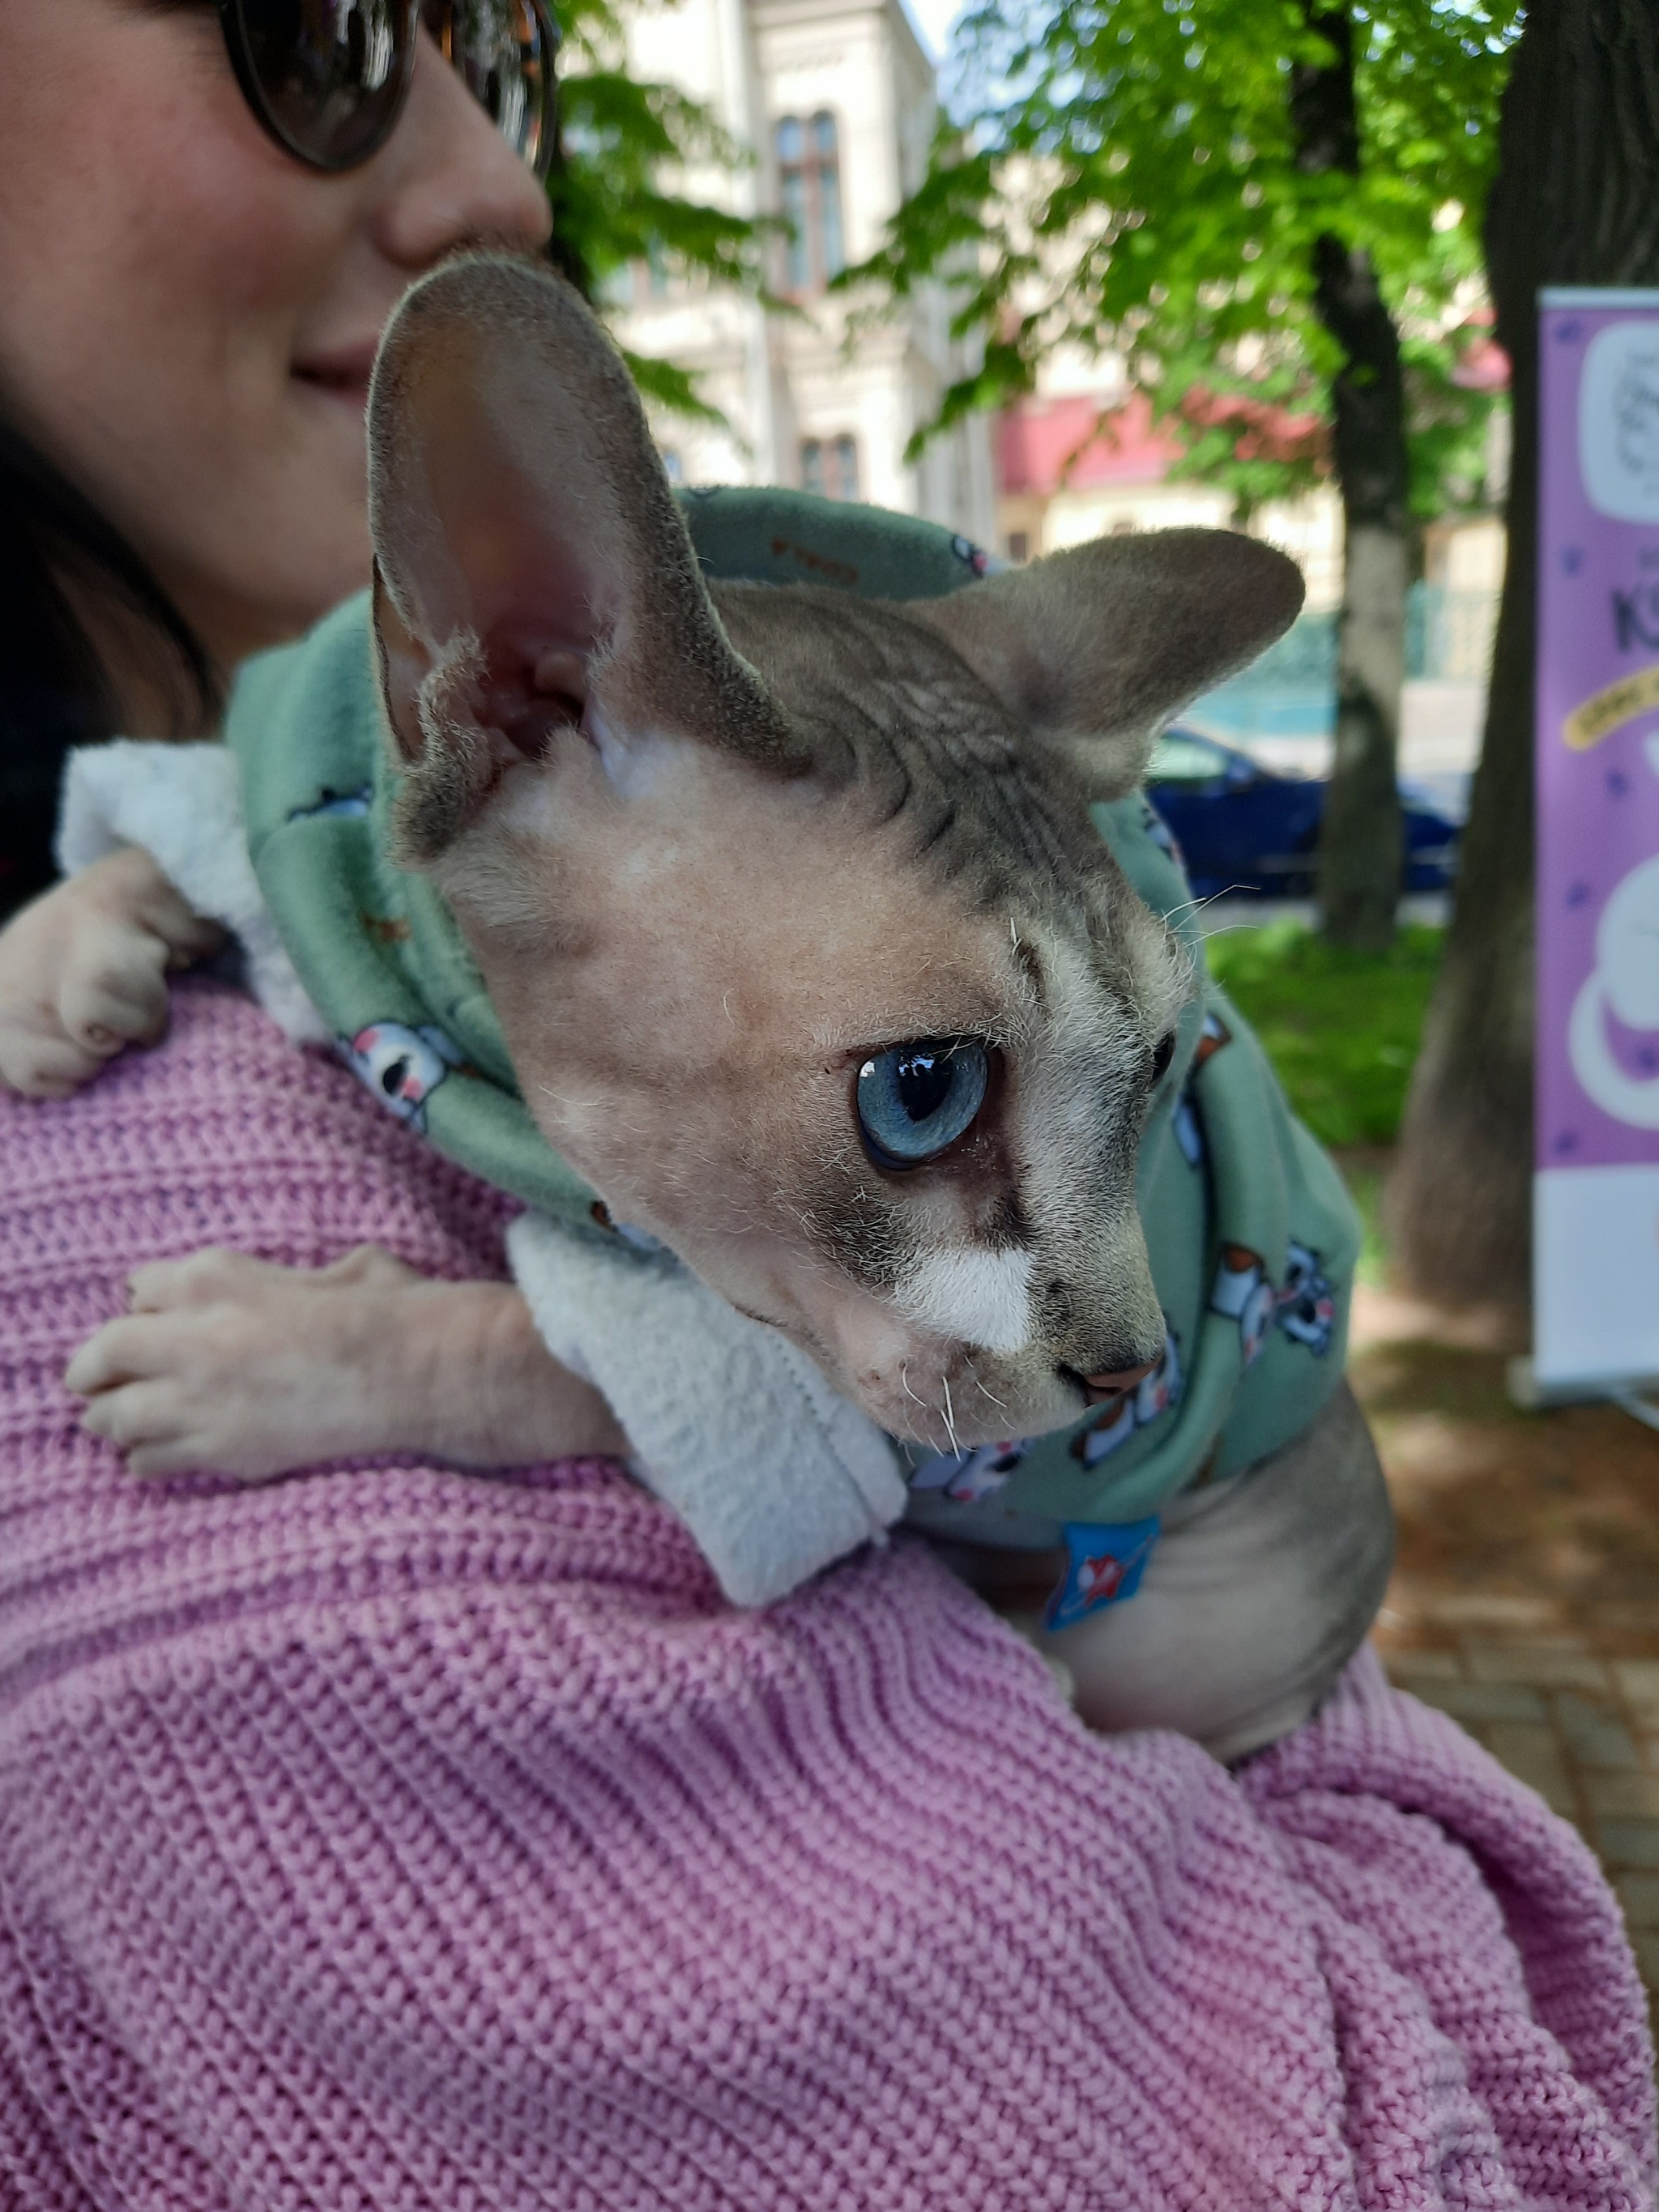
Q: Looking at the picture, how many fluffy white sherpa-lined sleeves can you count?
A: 2